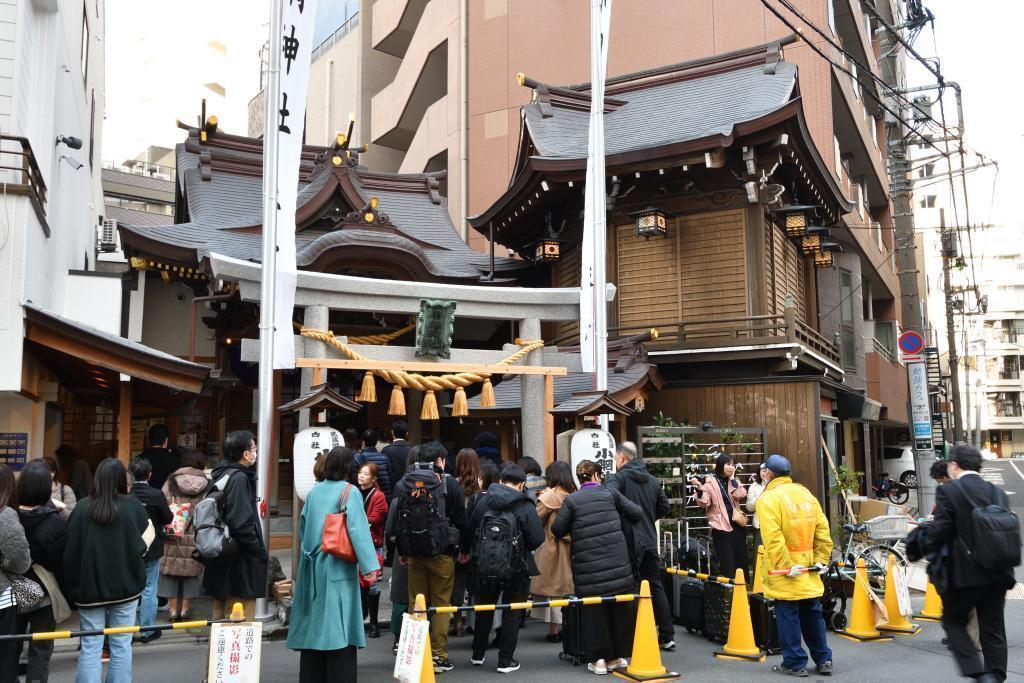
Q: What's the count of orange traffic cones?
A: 8